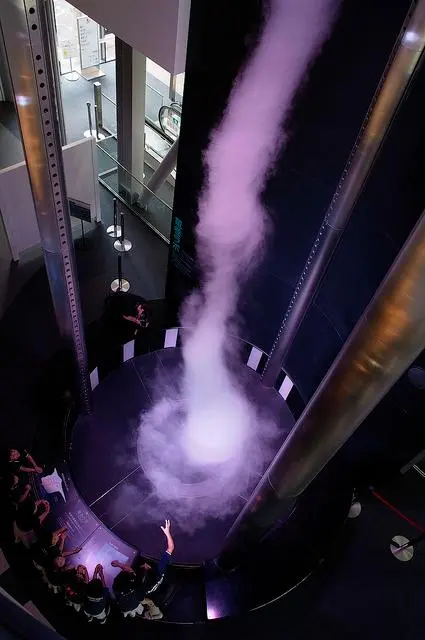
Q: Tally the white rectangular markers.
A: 5